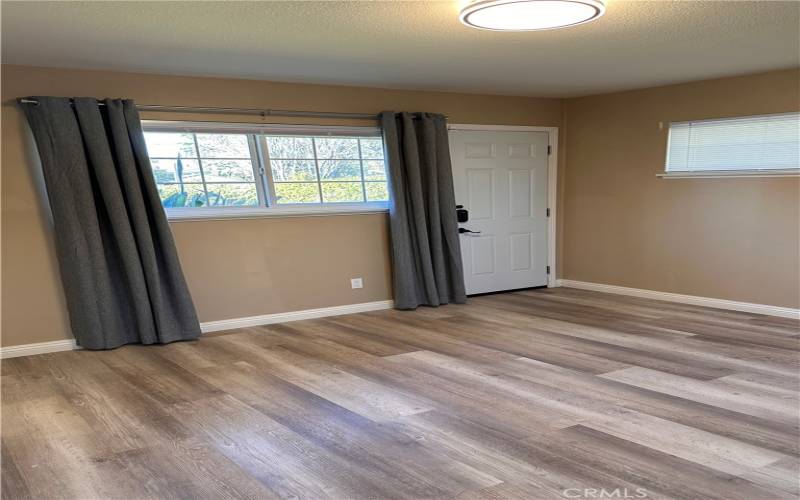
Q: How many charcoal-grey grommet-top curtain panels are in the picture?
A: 2